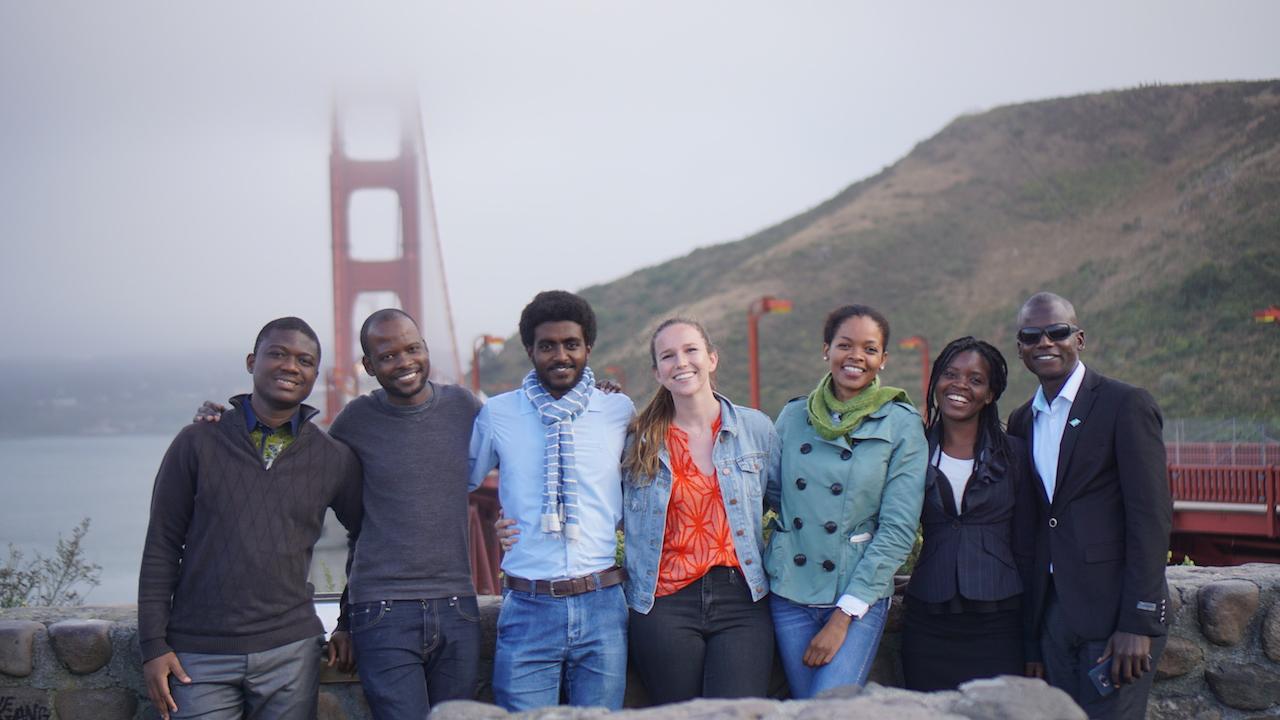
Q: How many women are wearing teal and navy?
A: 2